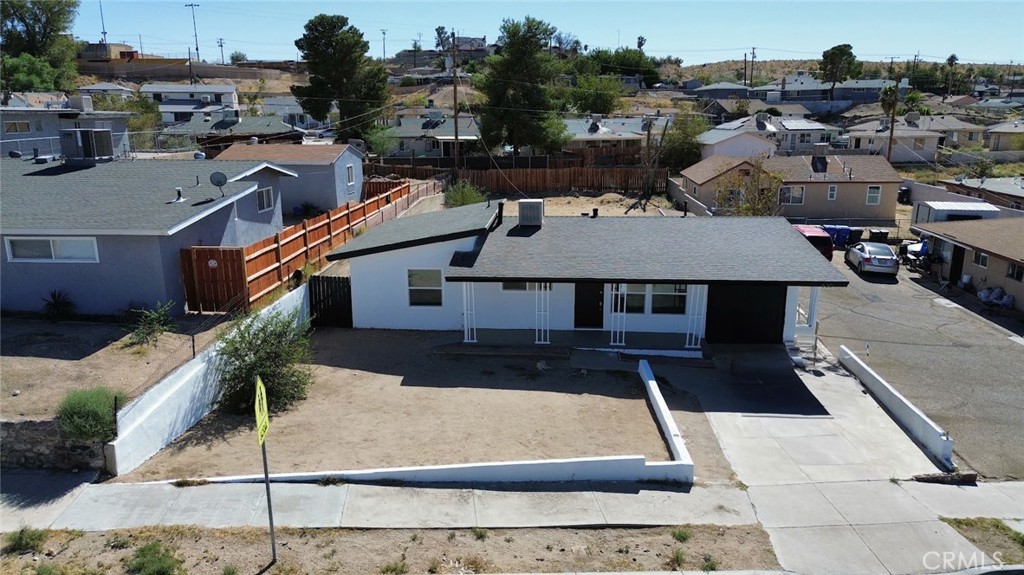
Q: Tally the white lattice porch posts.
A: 4